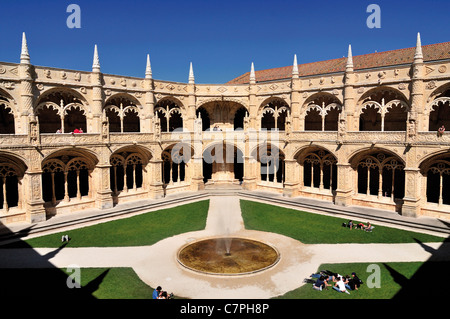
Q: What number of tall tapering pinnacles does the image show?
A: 8